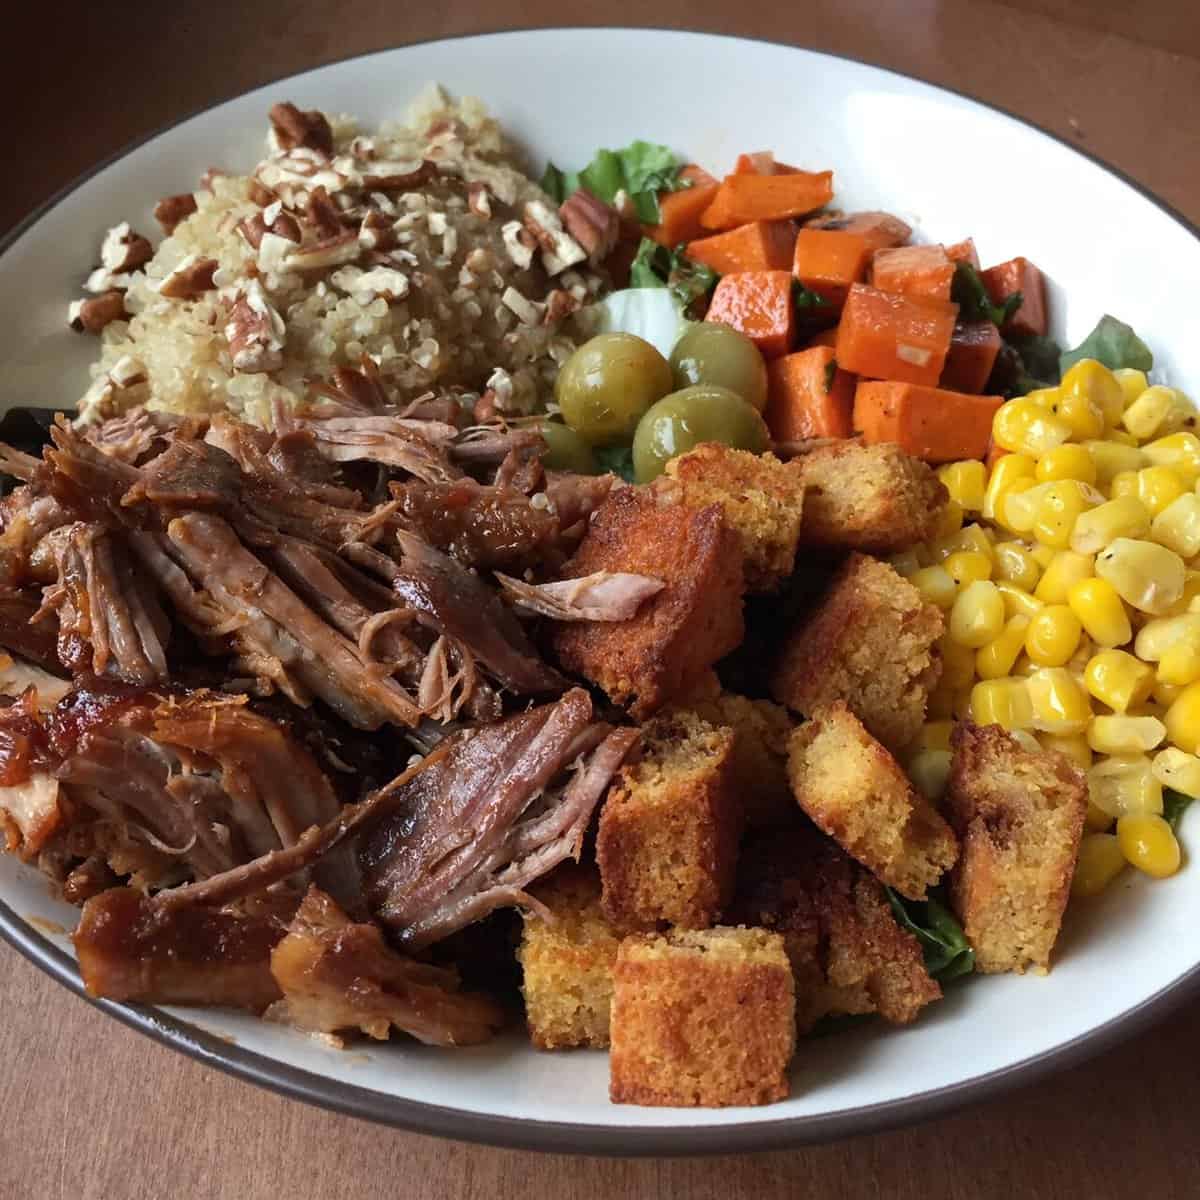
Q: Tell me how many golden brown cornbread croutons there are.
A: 11